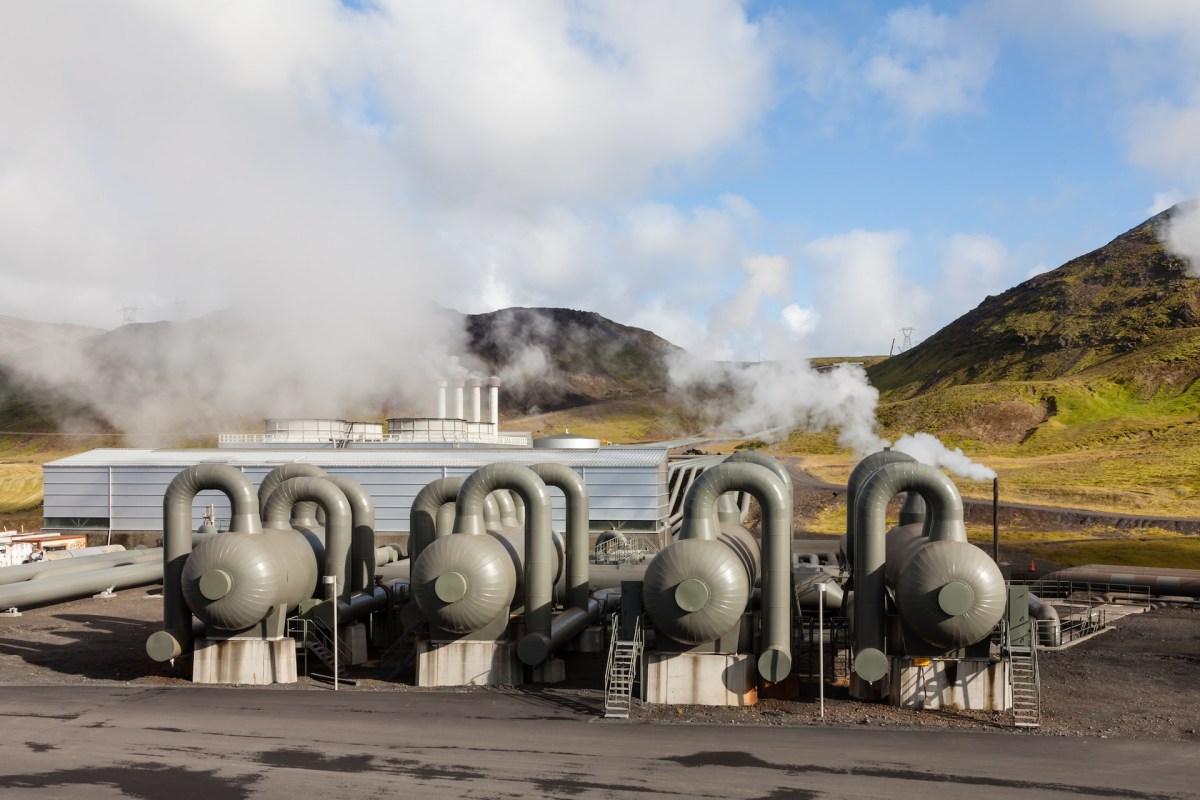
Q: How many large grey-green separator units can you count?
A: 4